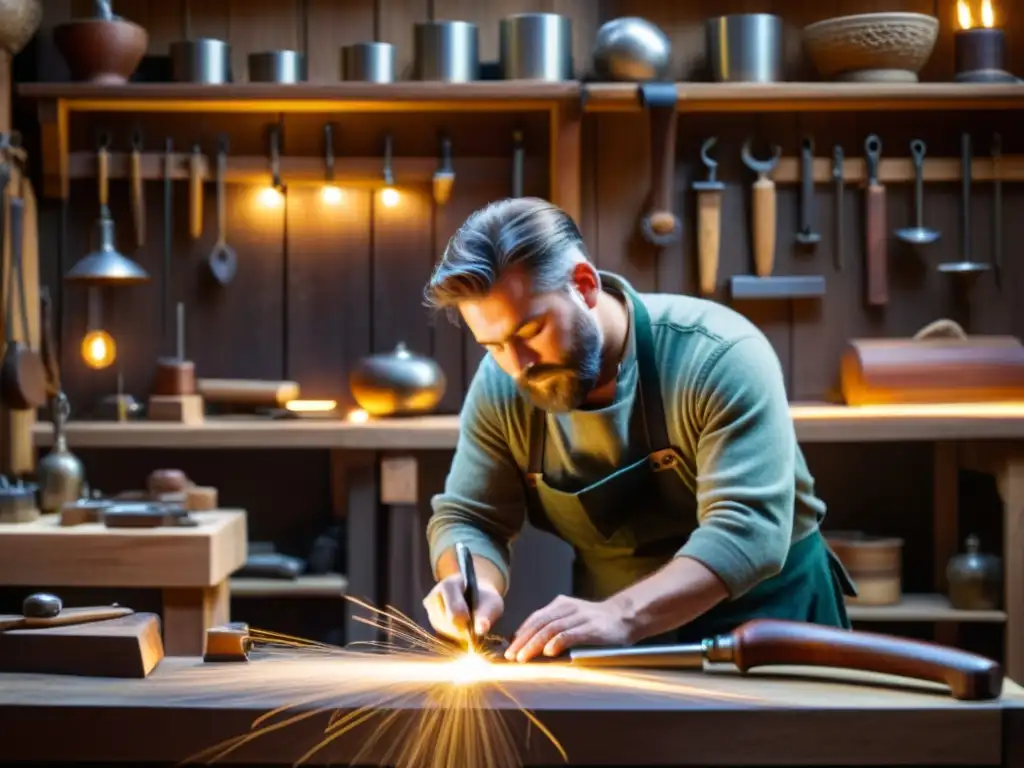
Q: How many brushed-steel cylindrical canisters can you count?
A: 6